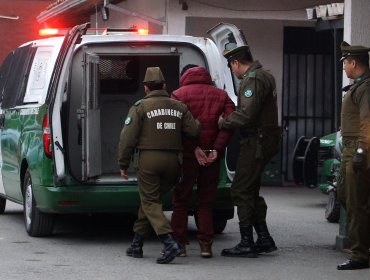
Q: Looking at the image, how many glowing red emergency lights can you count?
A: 2